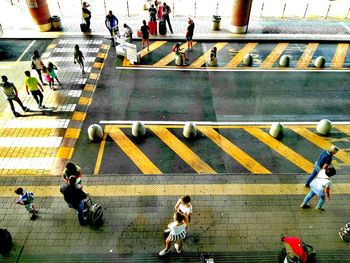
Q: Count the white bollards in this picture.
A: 10